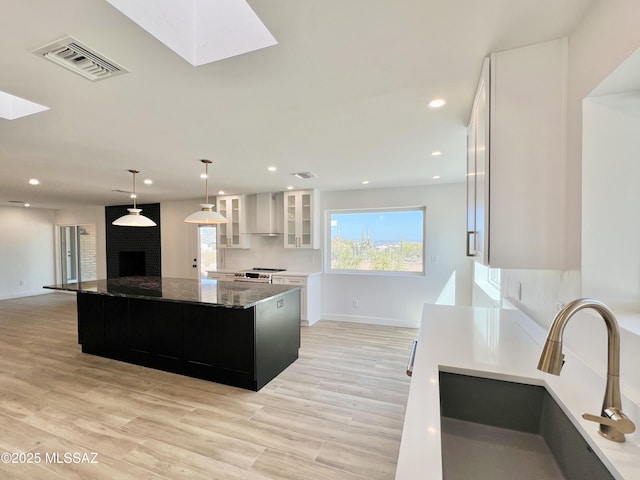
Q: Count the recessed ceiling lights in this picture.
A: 12